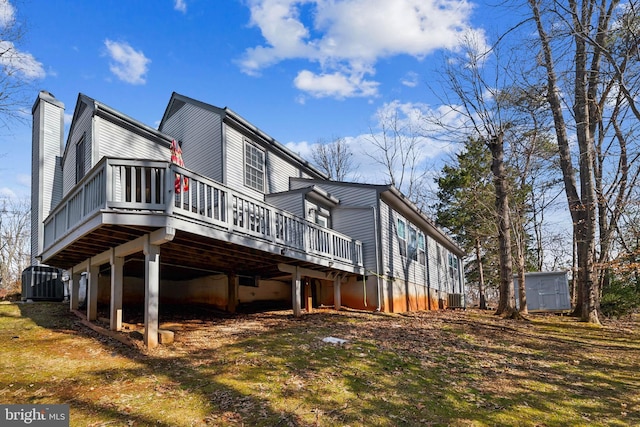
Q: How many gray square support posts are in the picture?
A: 6